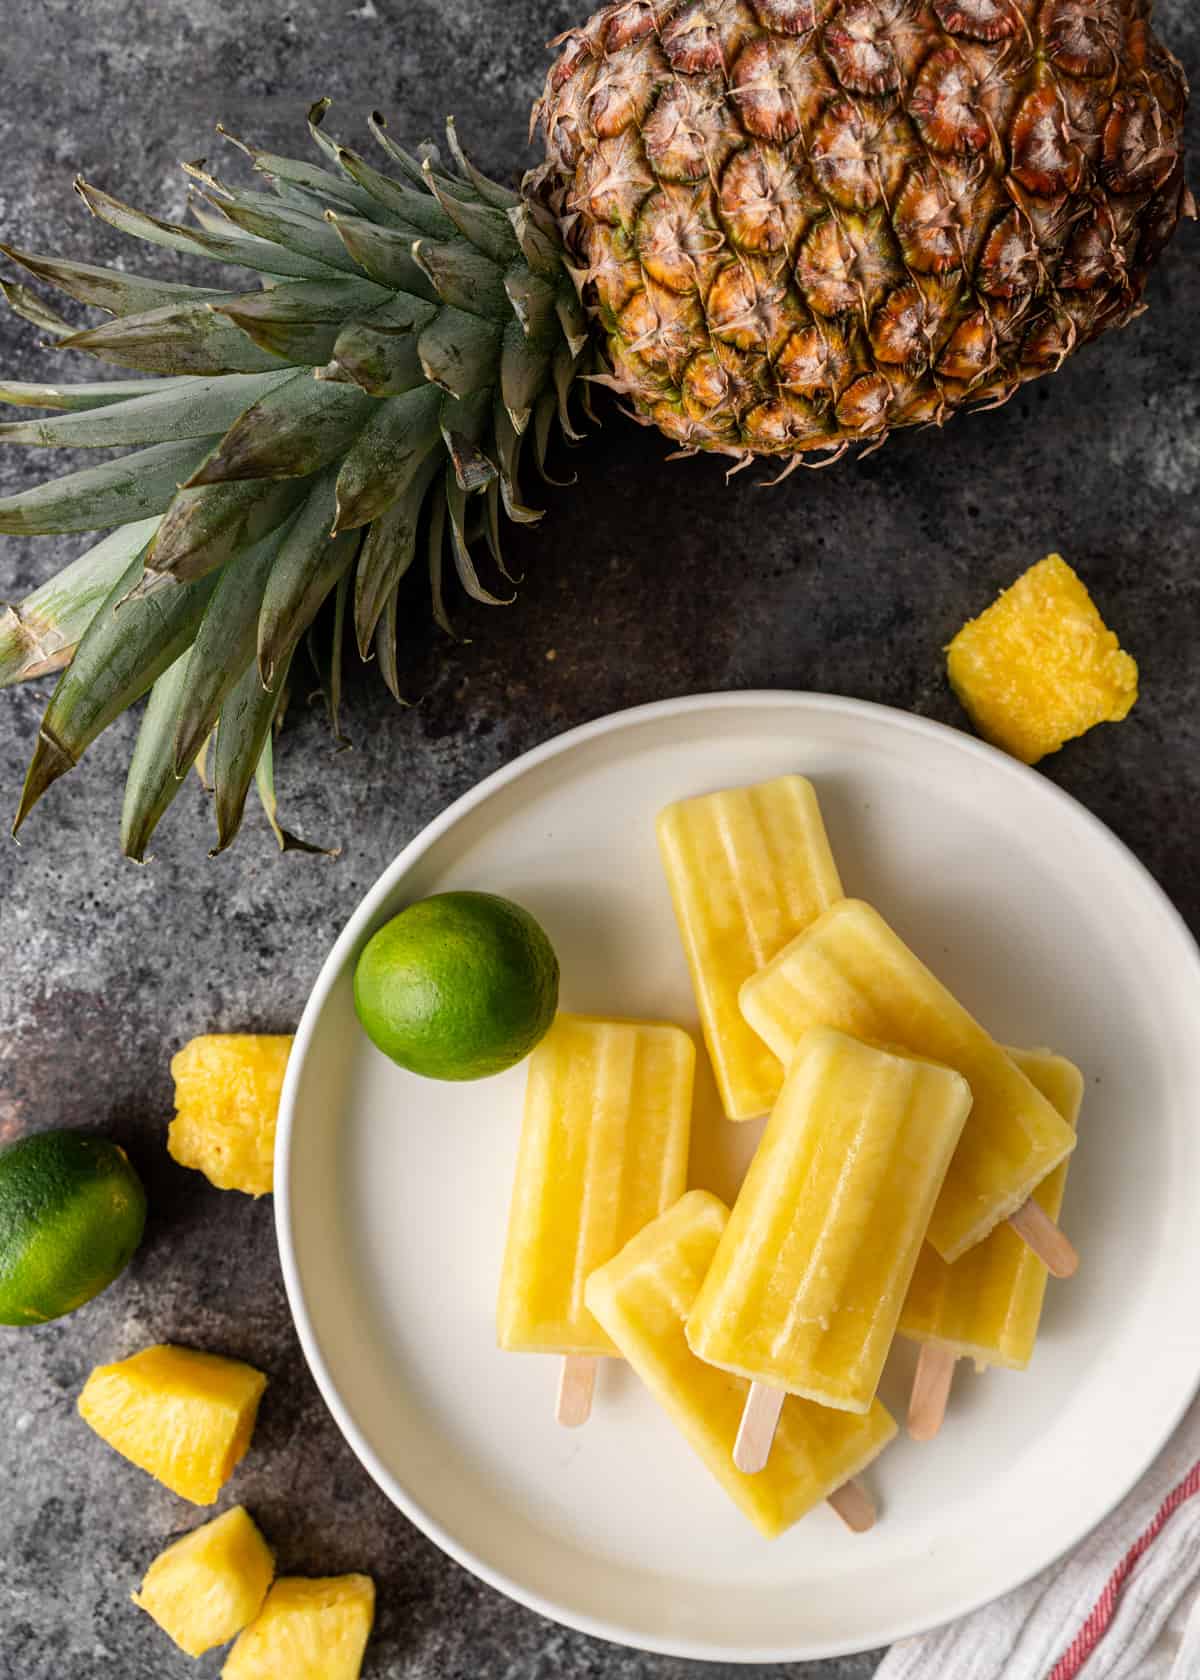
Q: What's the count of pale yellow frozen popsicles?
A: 6